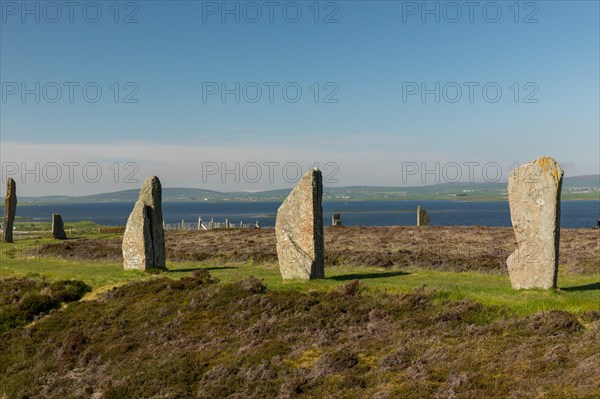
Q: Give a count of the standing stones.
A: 7